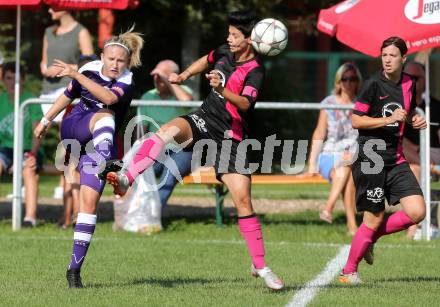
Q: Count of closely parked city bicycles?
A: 0